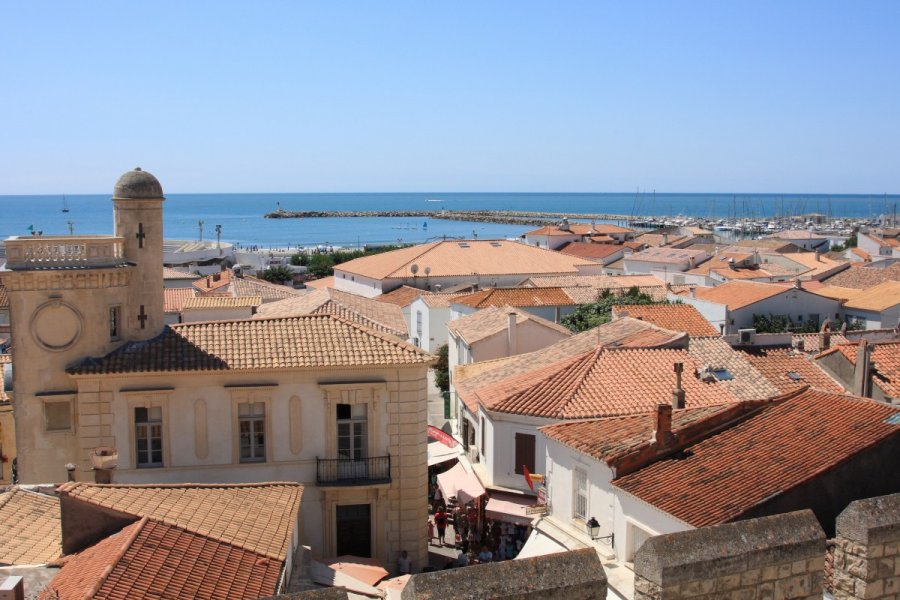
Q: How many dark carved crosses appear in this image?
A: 2